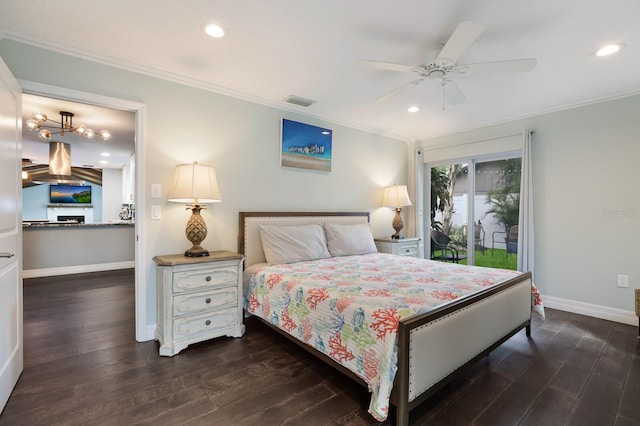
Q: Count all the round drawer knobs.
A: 4